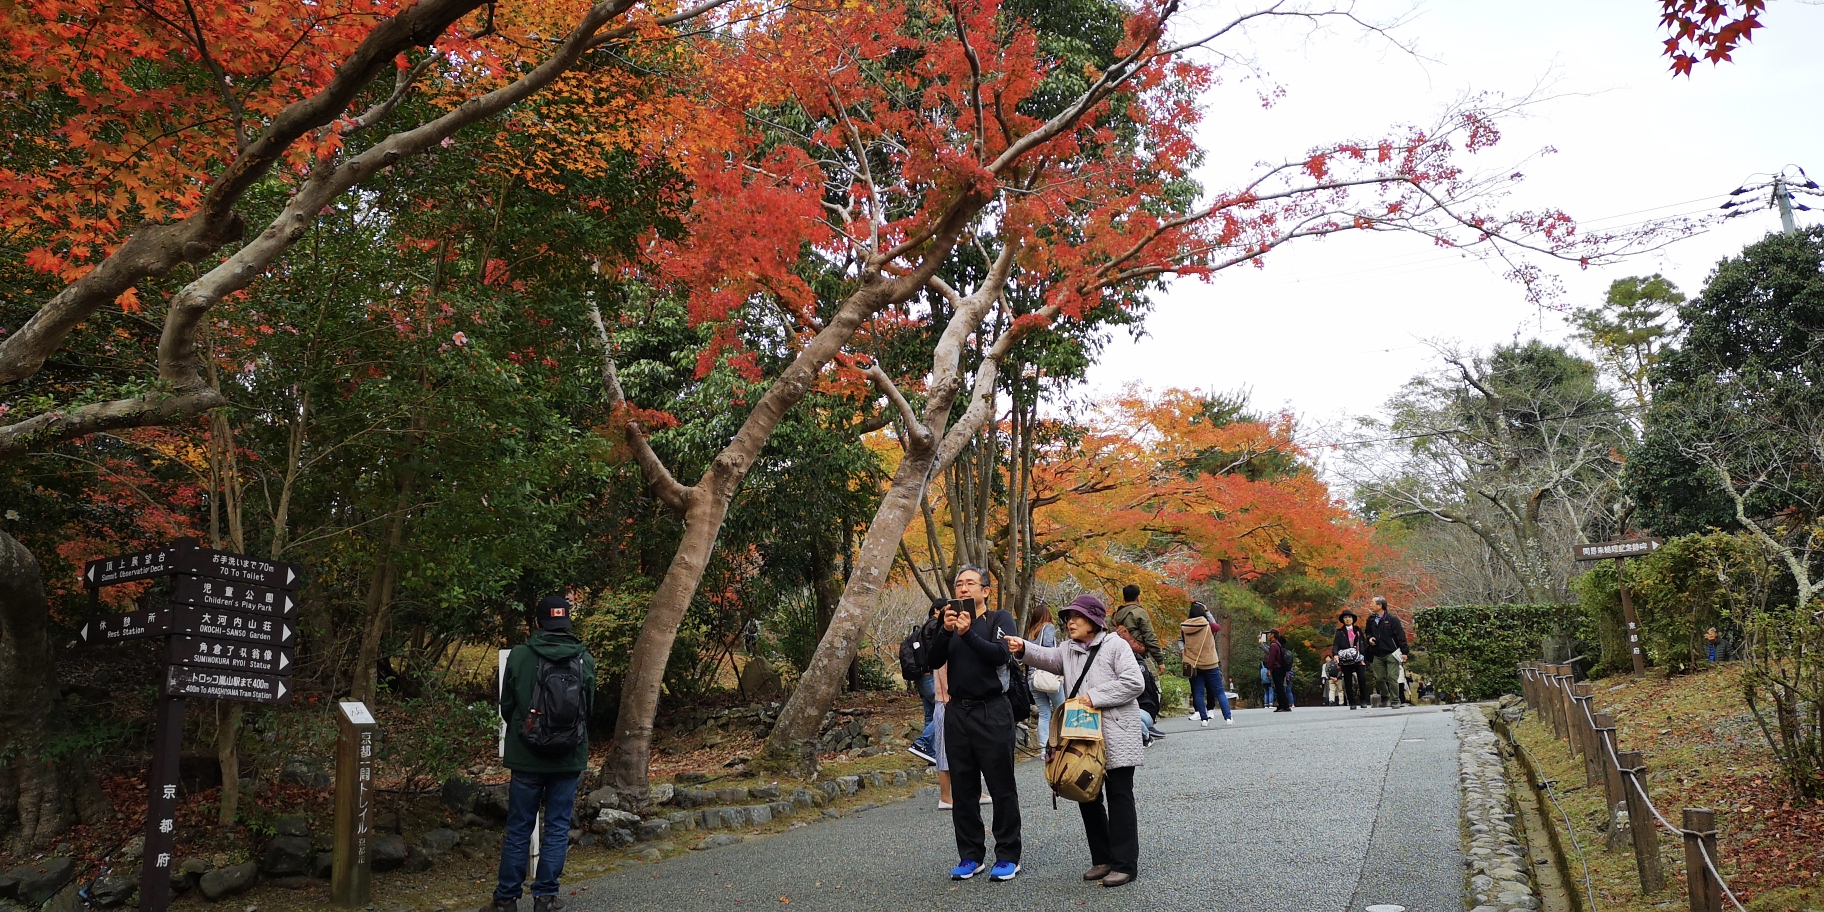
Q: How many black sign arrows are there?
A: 7